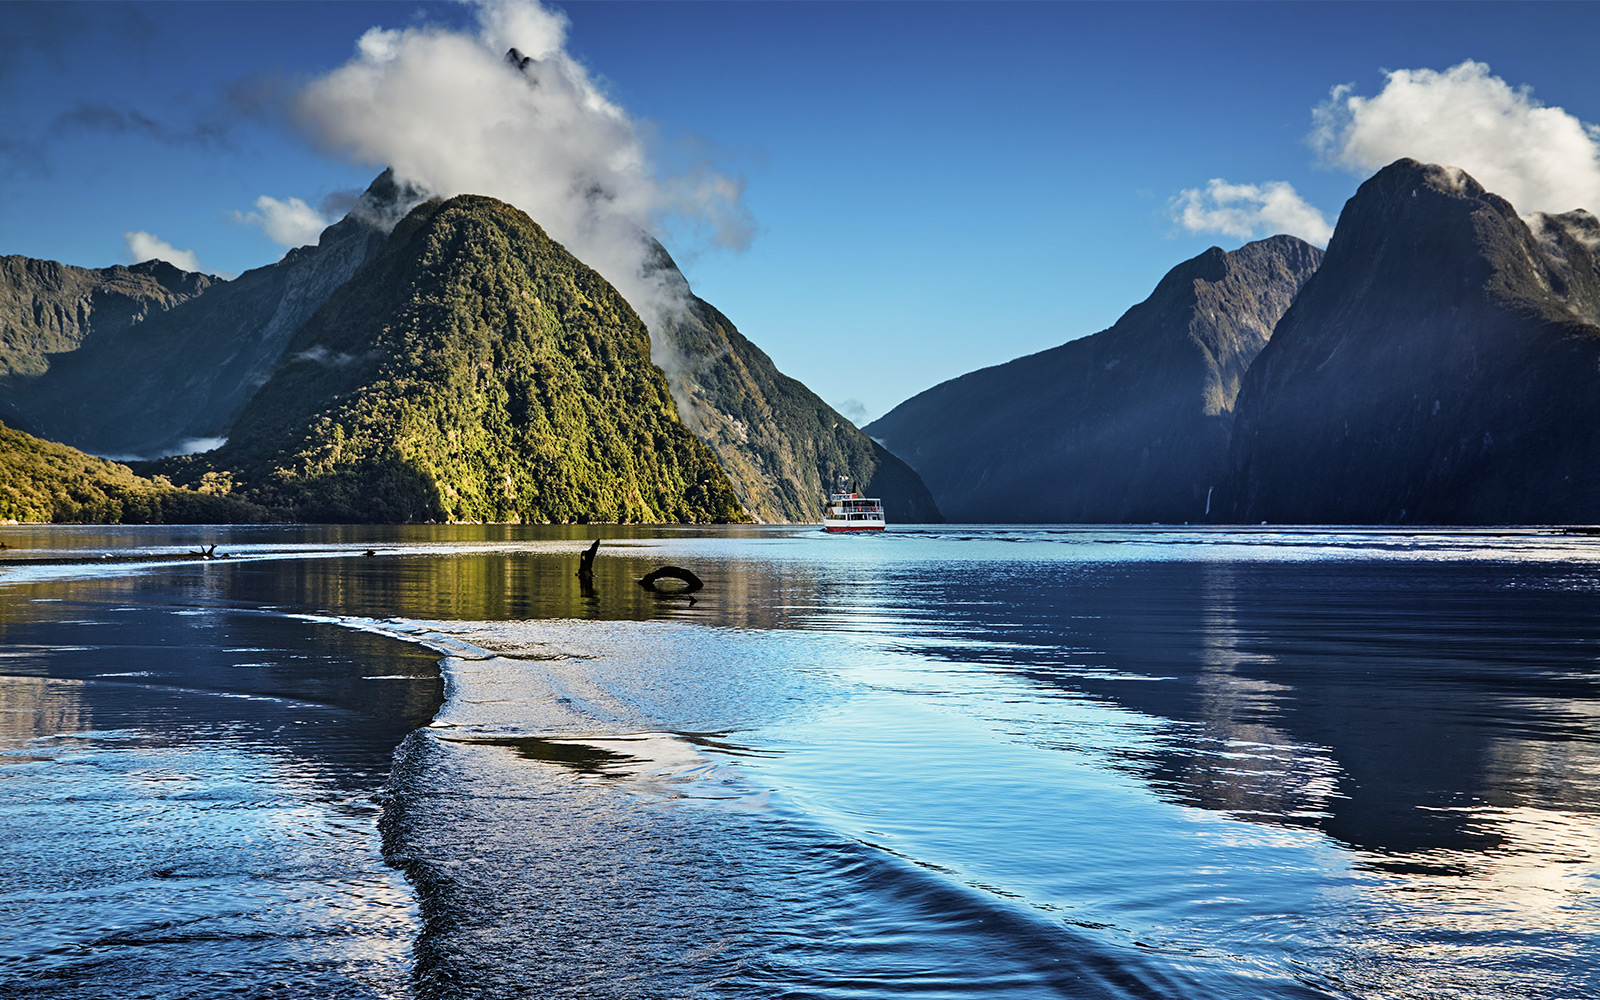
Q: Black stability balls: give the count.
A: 0